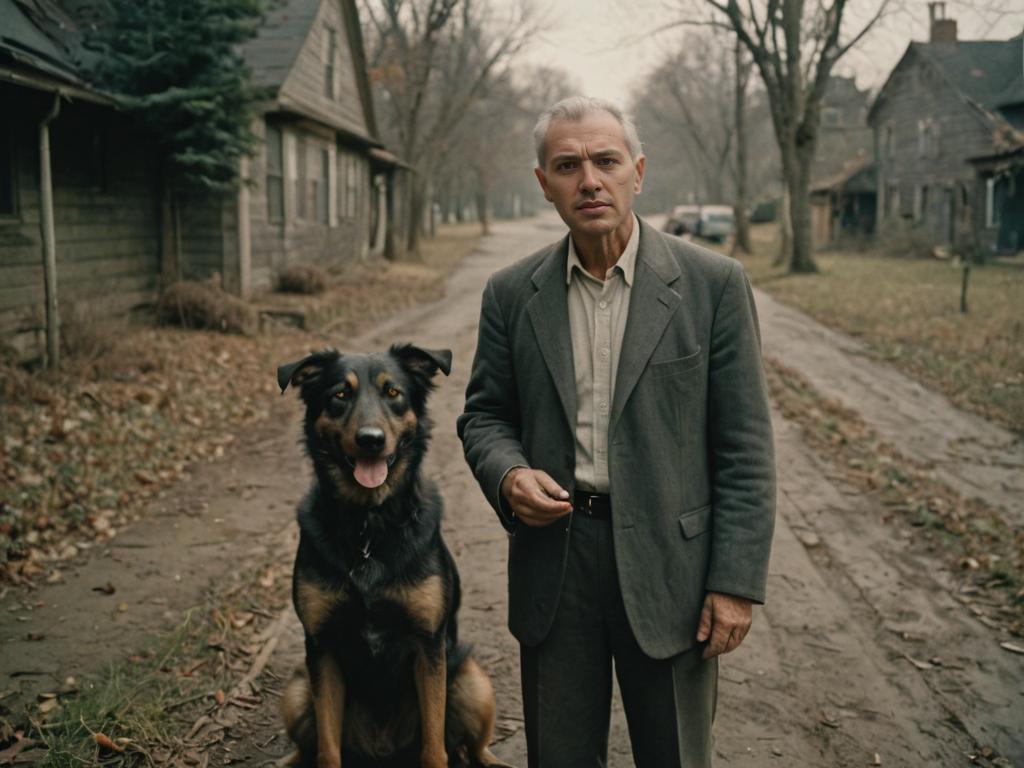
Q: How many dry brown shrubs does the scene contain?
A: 2